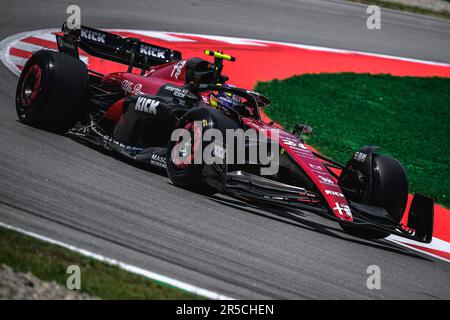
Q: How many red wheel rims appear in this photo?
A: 2